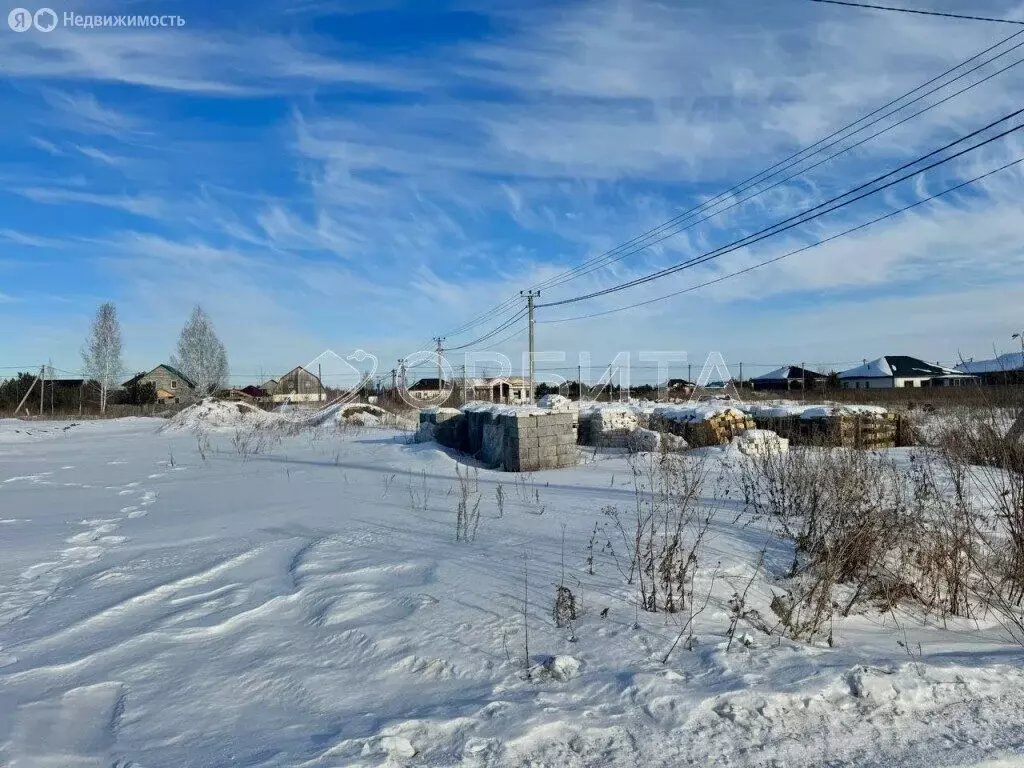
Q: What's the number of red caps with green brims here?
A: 0